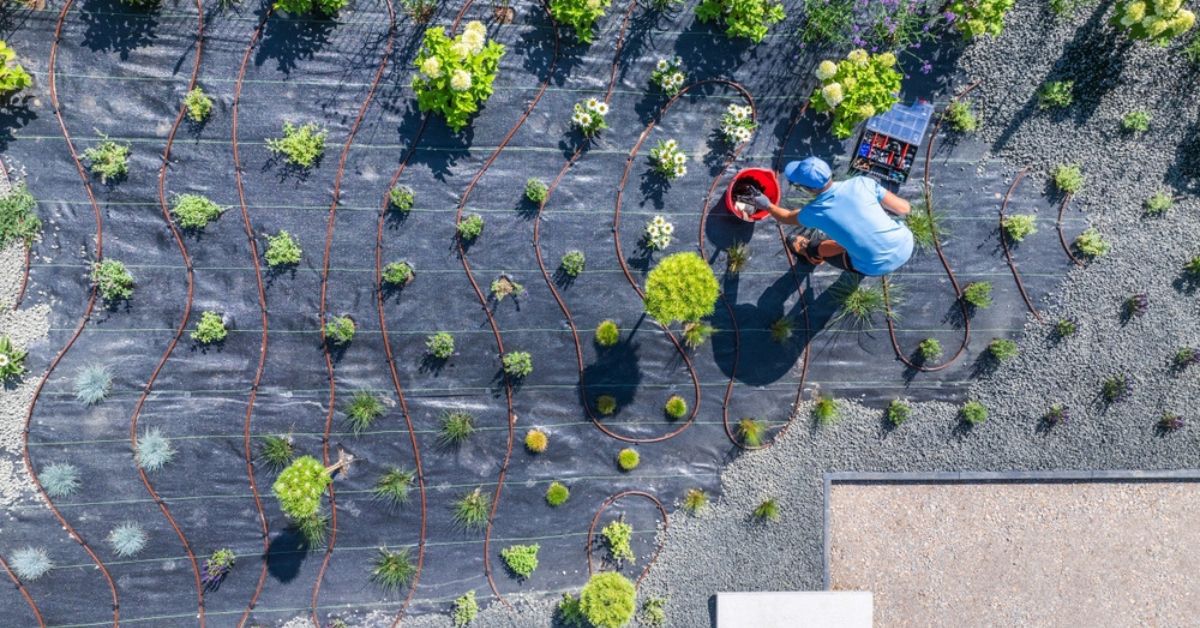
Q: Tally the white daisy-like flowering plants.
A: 5